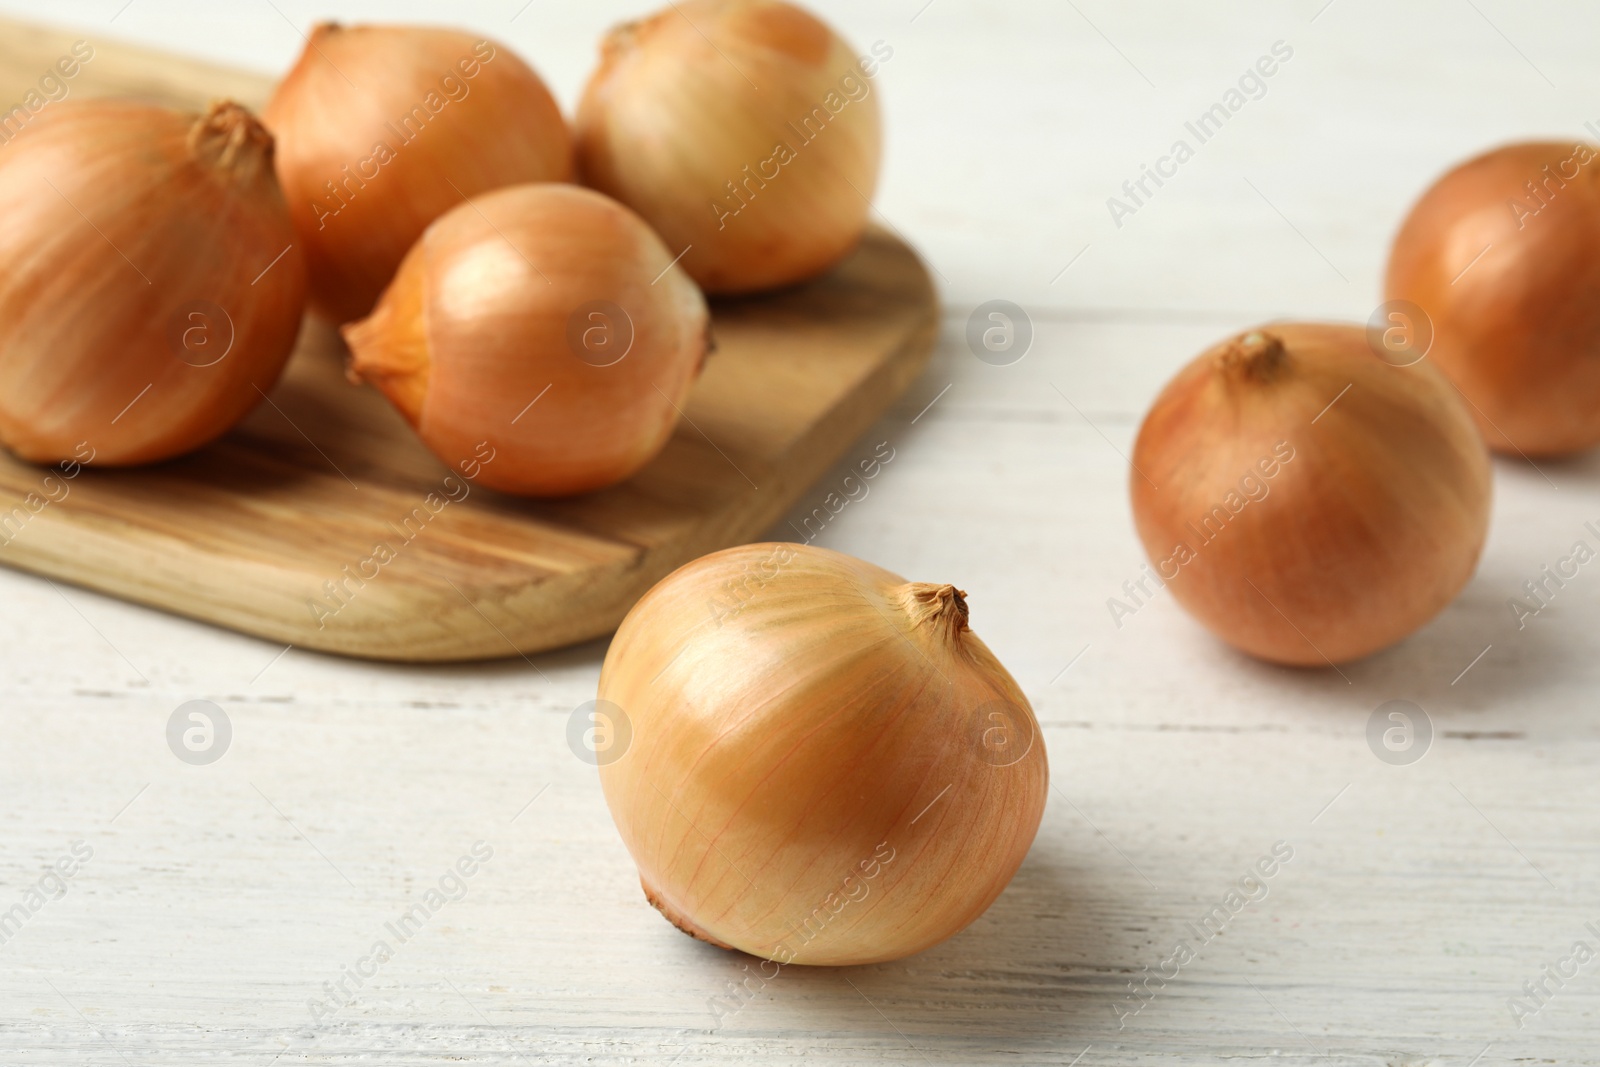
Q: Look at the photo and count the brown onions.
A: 7